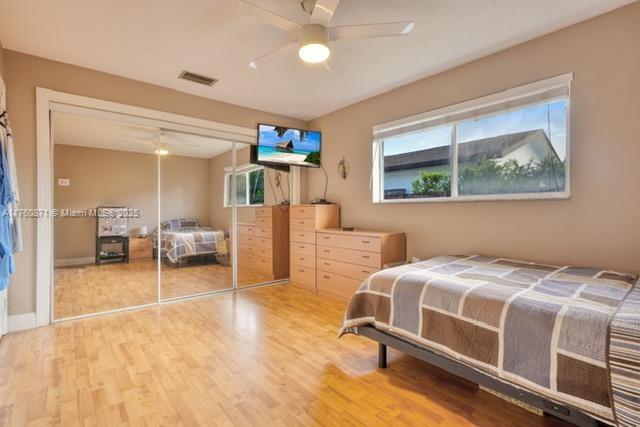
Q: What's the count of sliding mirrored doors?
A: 3